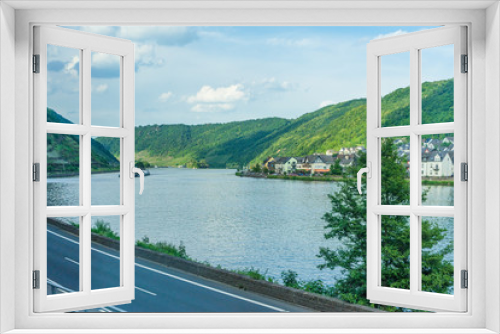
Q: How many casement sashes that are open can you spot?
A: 2